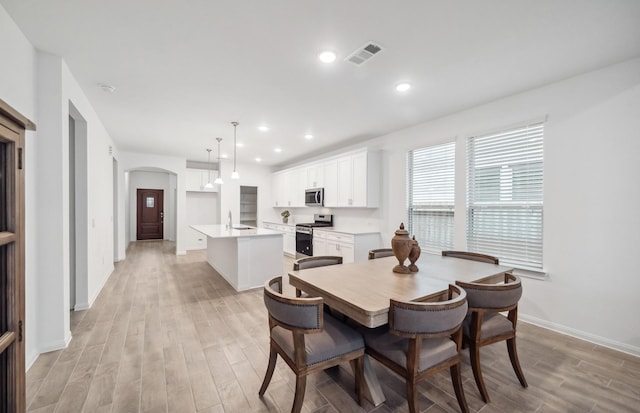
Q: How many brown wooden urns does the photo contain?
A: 2